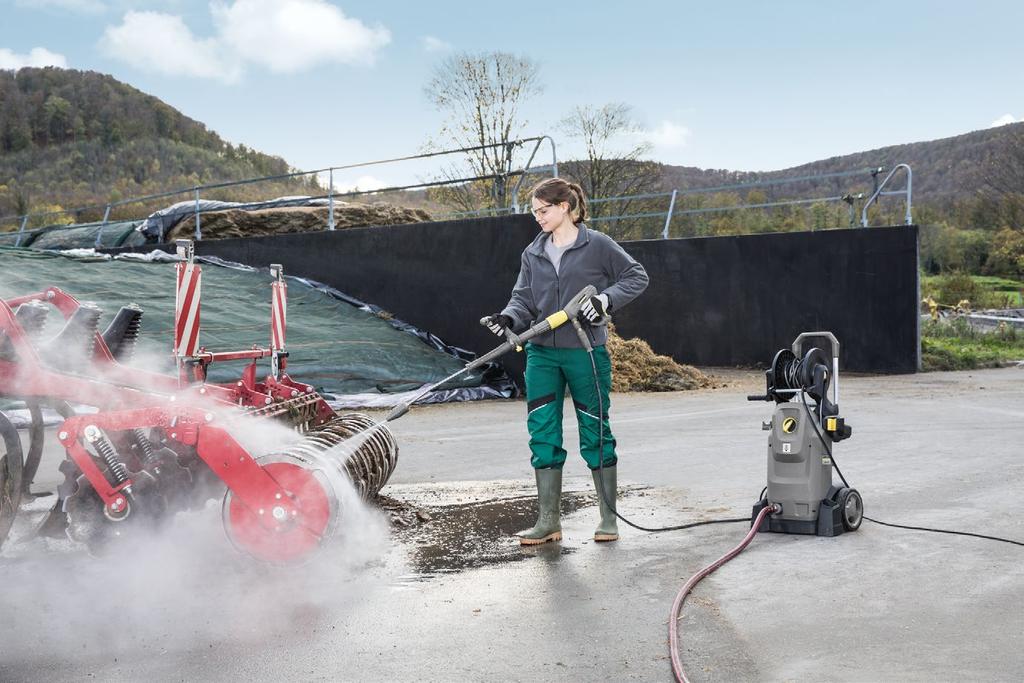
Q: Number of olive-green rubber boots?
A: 2